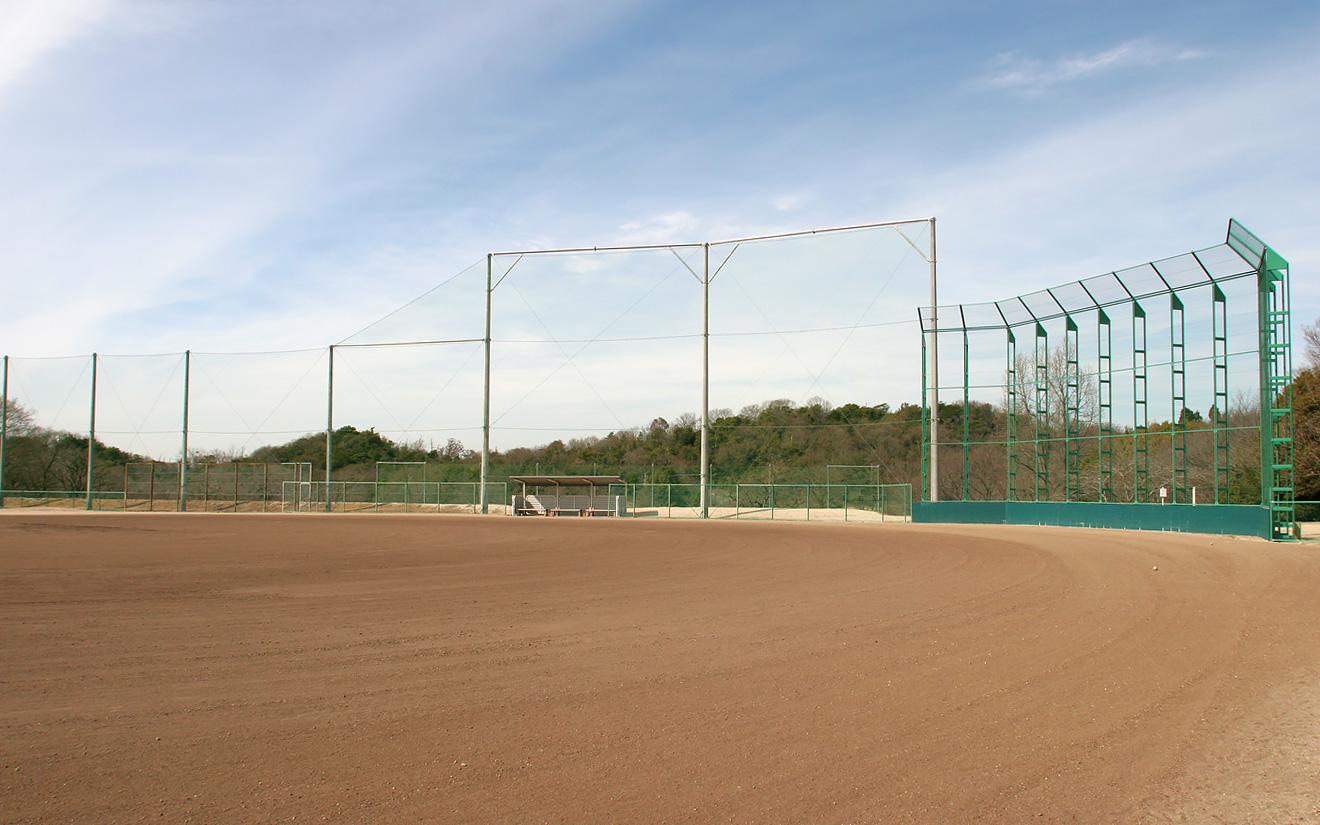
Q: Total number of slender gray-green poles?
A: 7